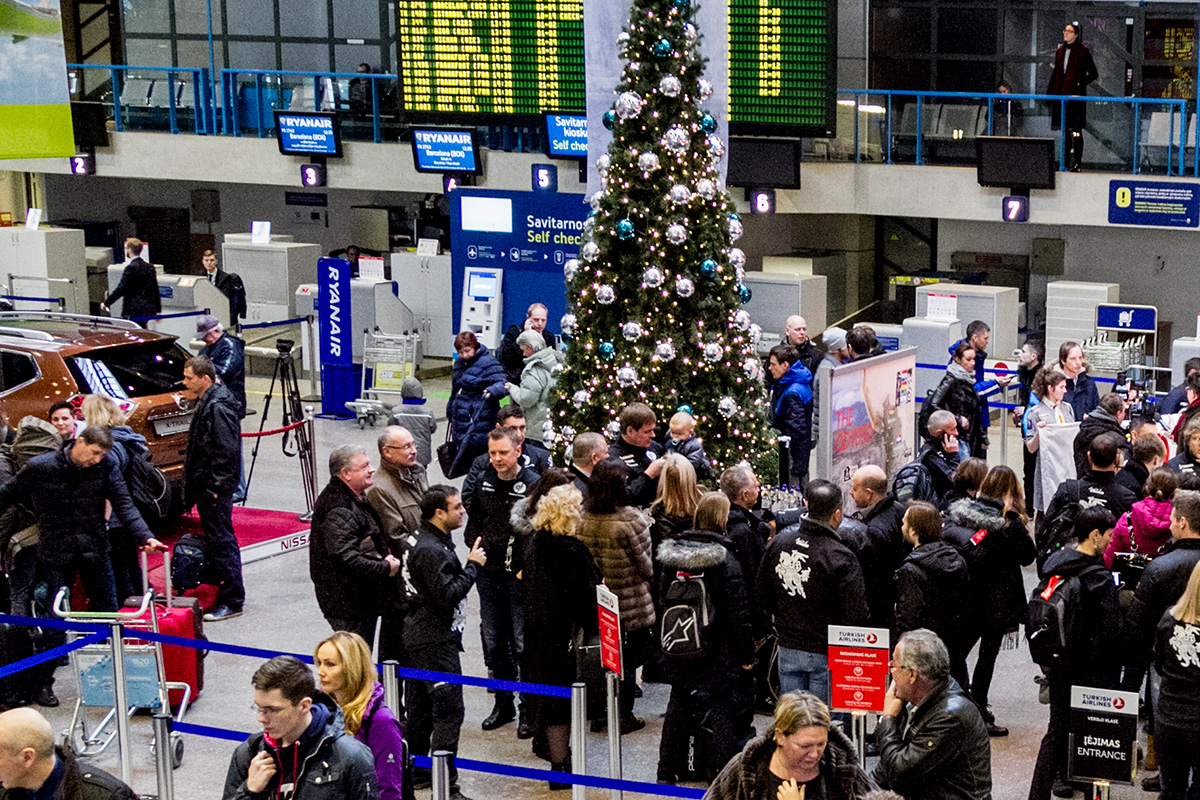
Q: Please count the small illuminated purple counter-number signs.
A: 6